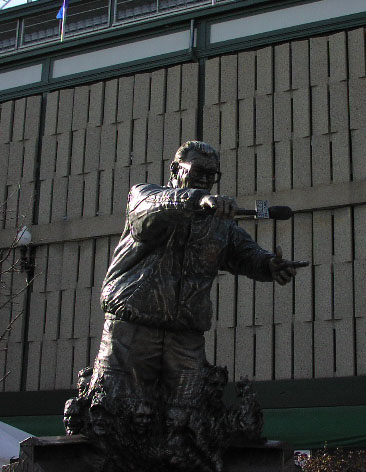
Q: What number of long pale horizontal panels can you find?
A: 3